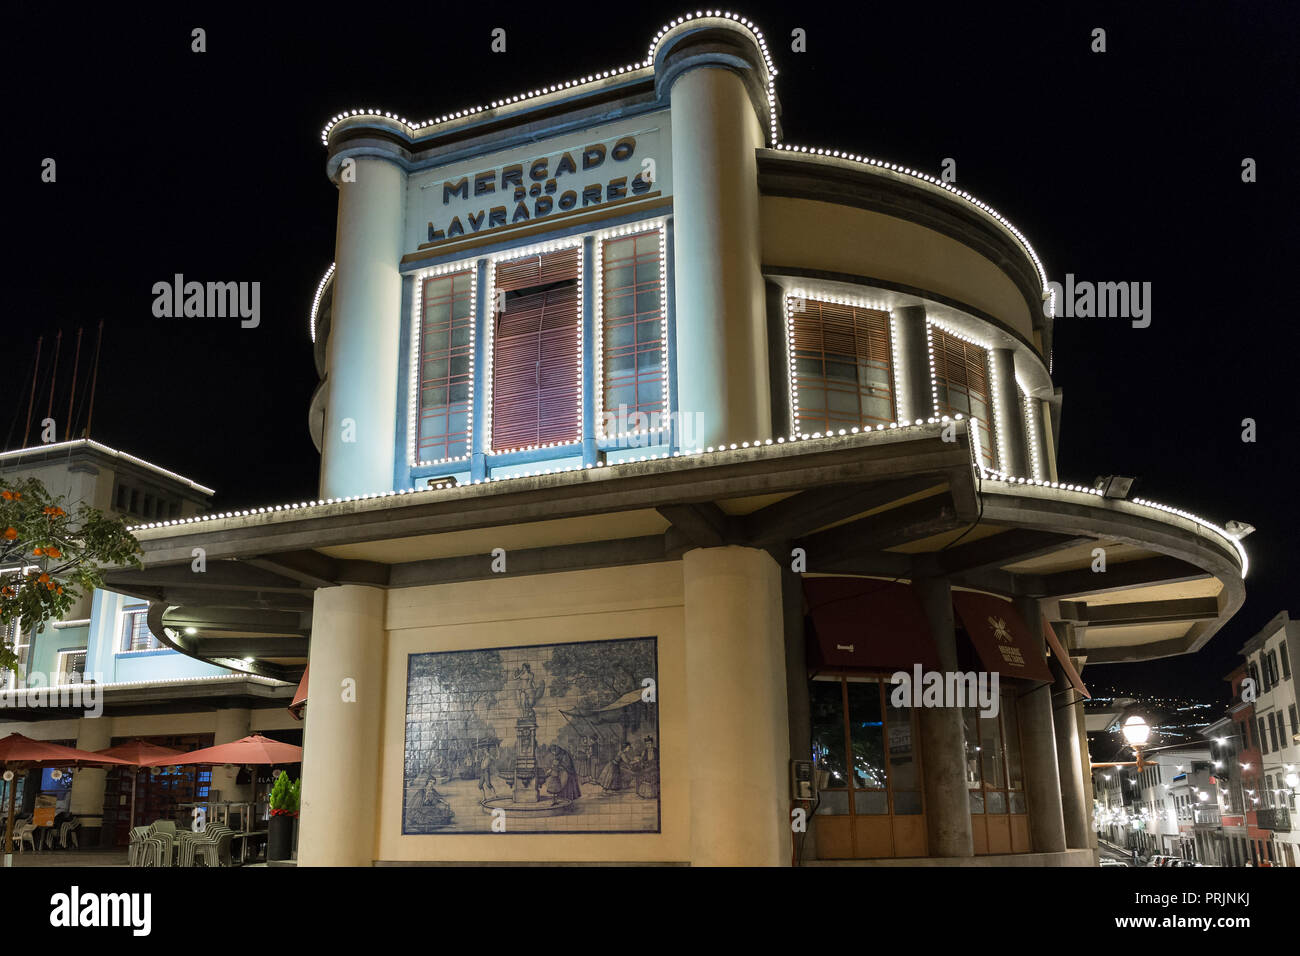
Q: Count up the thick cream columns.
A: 4